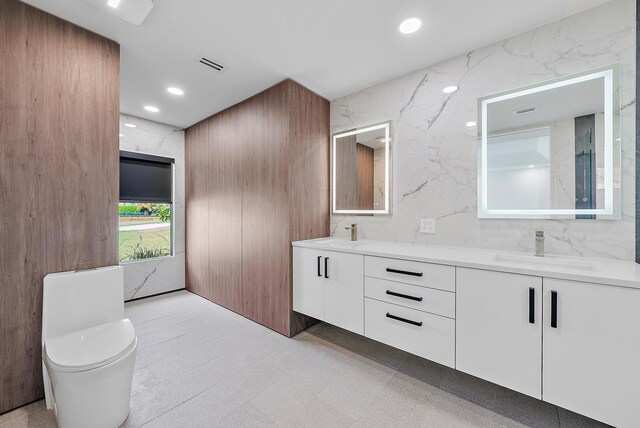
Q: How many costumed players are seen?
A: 0